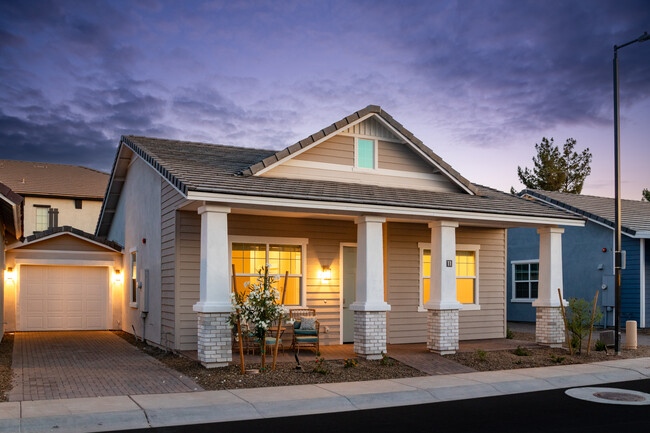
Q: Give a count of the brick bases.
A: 4